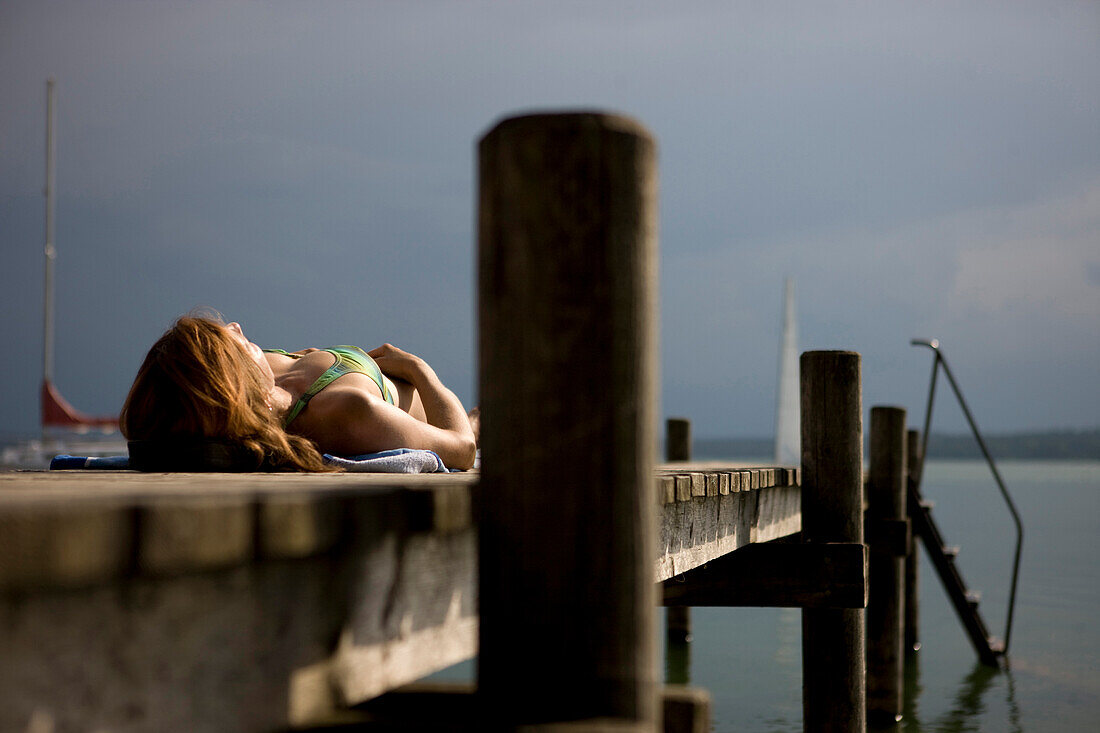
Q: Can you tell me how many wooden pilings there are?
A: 5